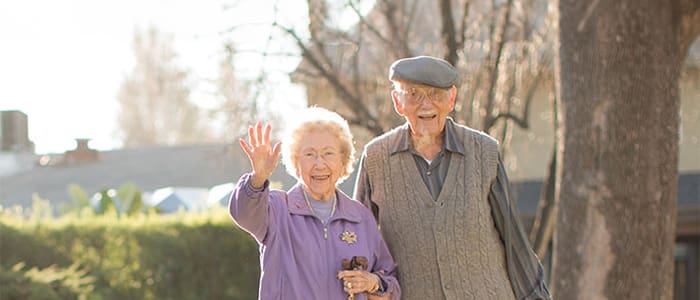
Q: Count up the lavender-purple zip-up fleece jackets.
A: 1